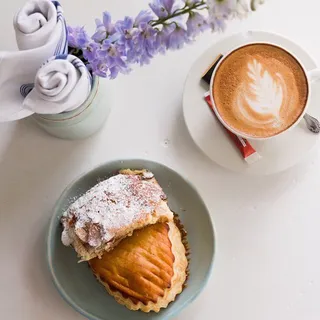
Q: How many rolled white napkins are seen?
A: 2